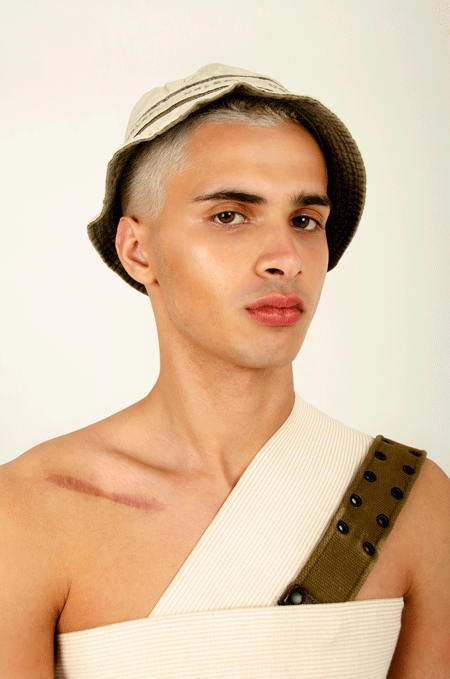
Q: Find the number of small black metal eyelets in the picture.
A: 10